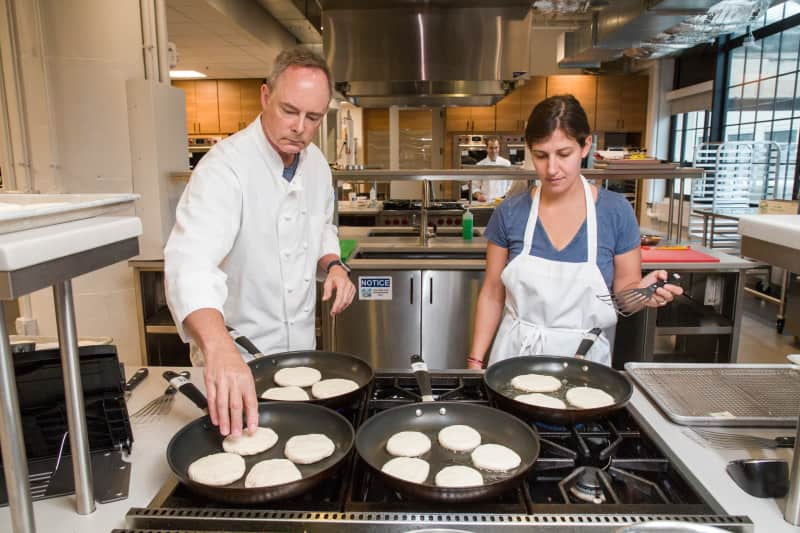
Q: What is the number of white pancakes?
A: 15